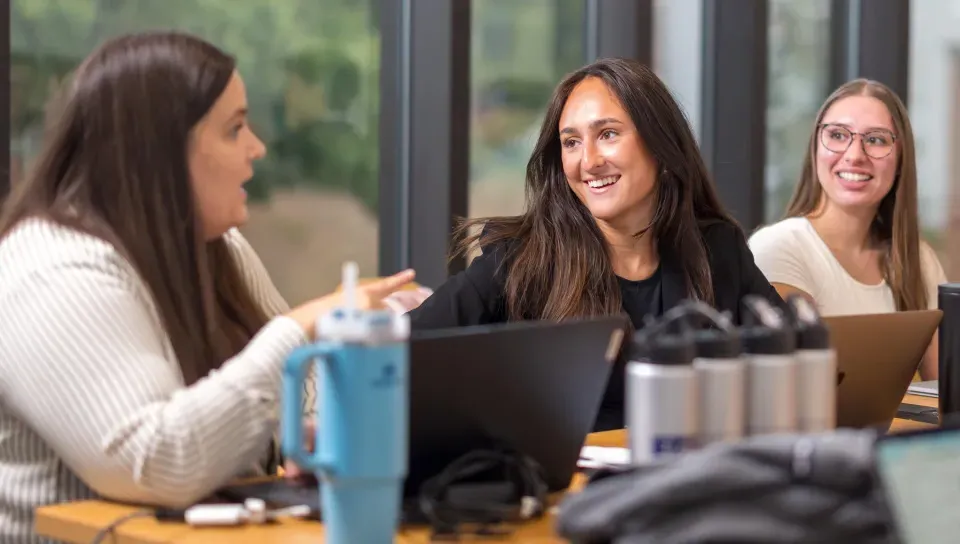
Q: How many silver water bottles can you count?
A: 4